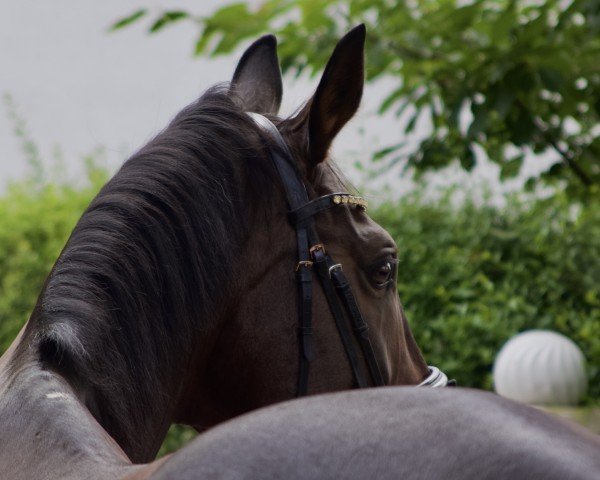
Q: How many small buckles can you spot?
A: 3